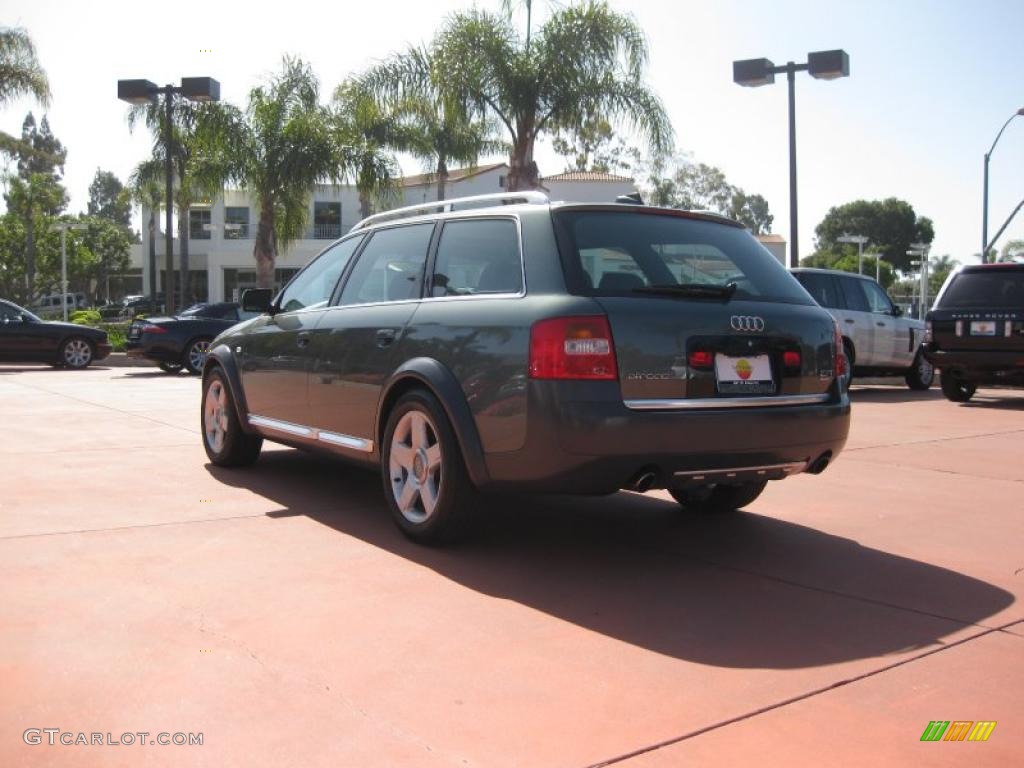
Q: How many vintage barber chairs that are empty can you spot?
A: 0